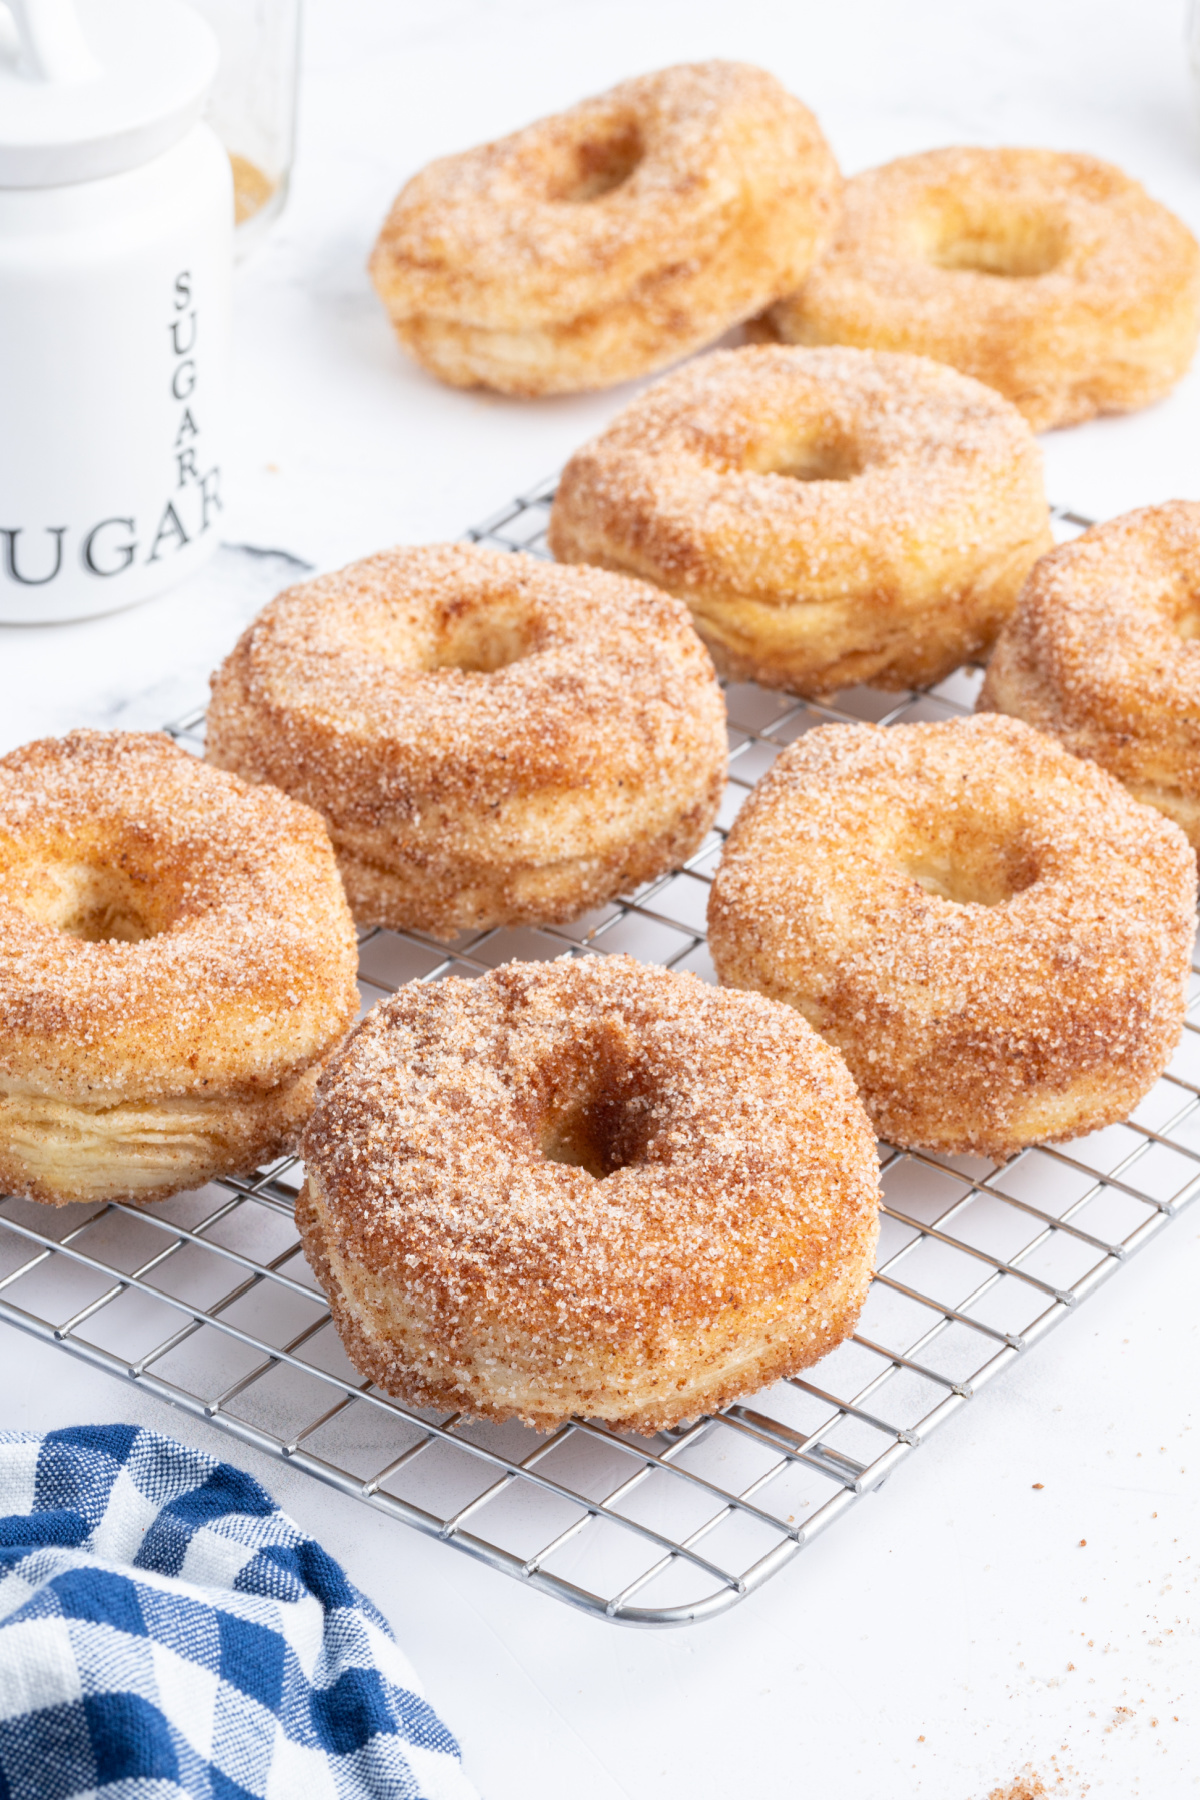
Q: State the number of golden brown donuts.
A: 8